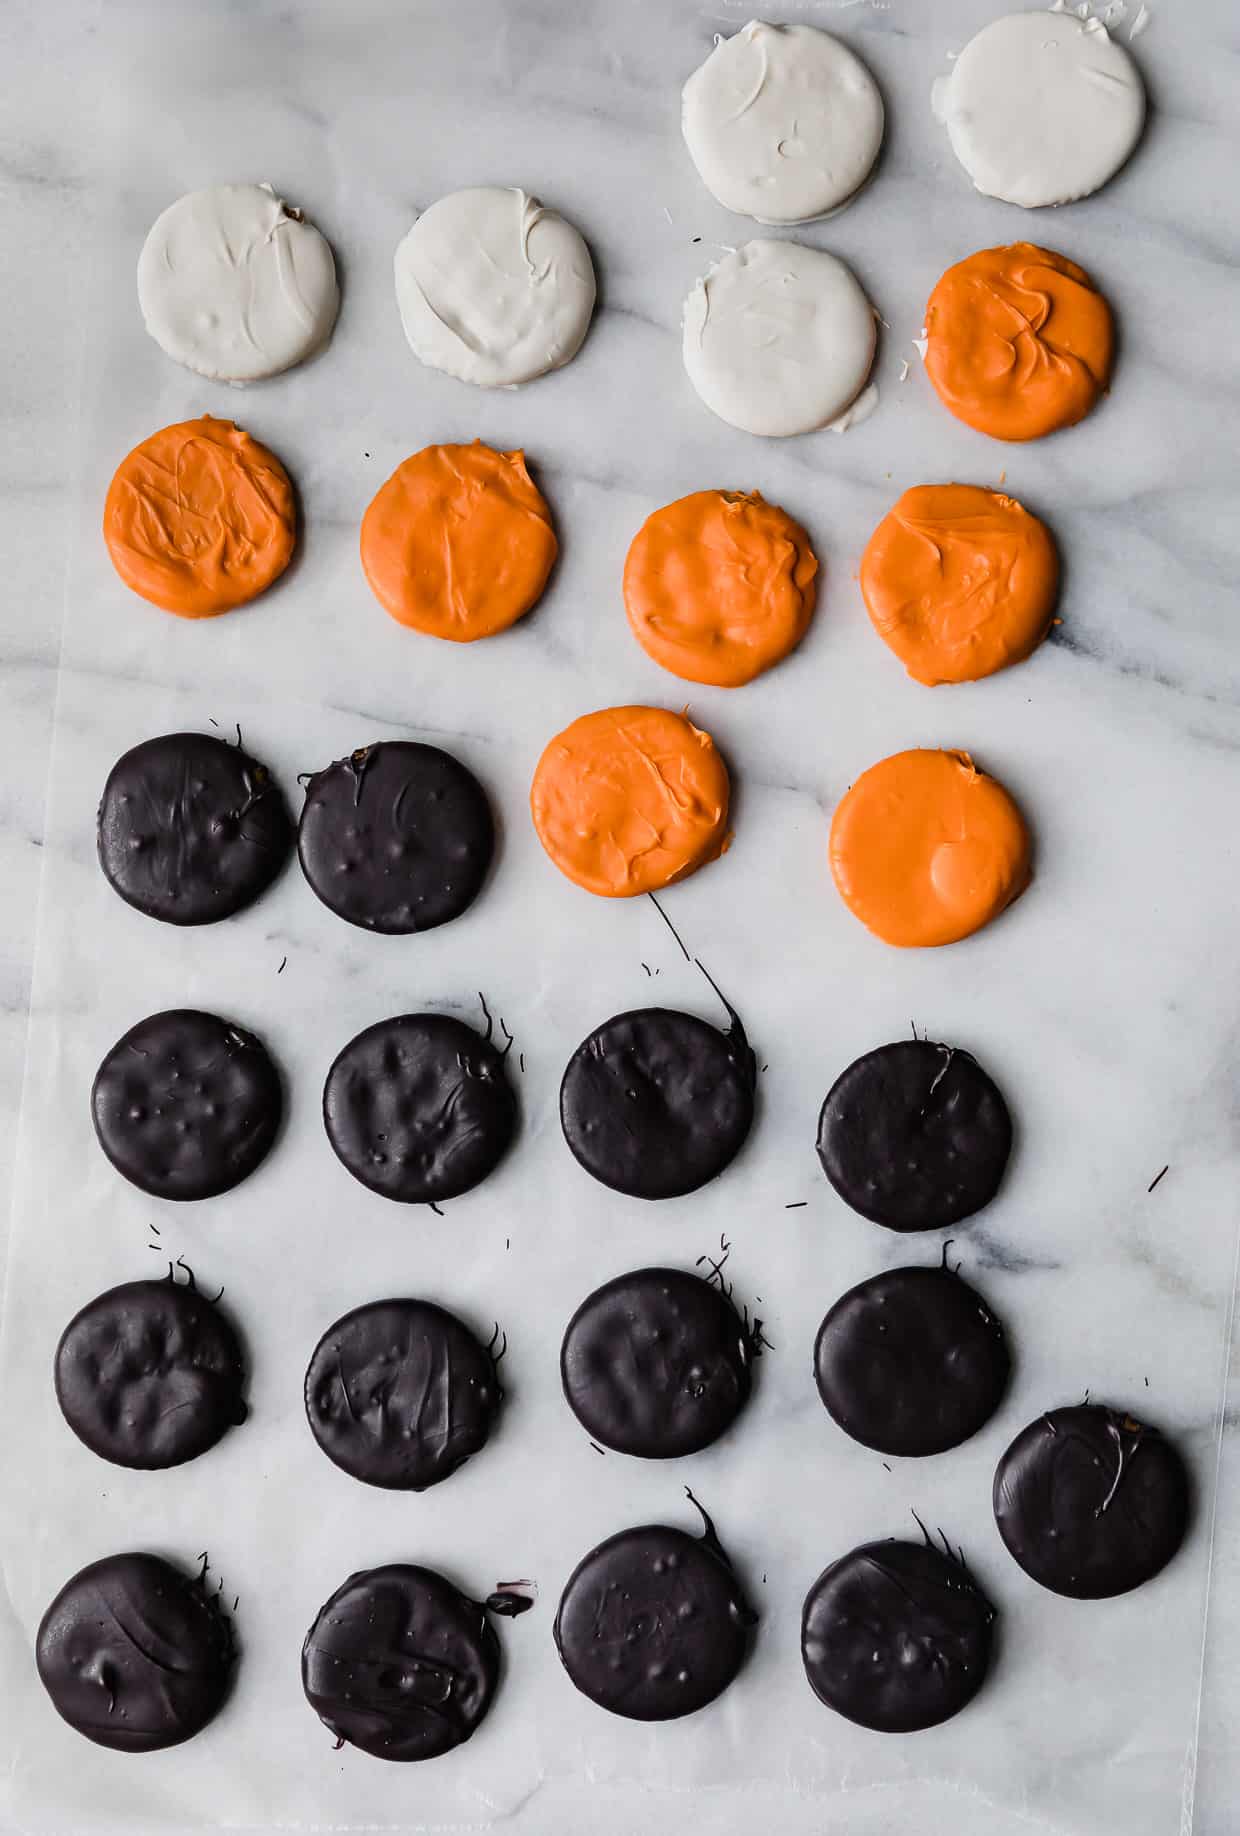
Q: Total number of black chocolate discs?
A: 15